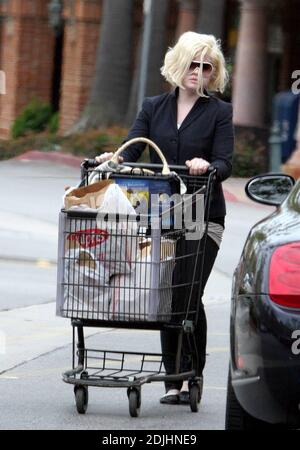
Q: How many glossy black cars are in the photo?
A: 1